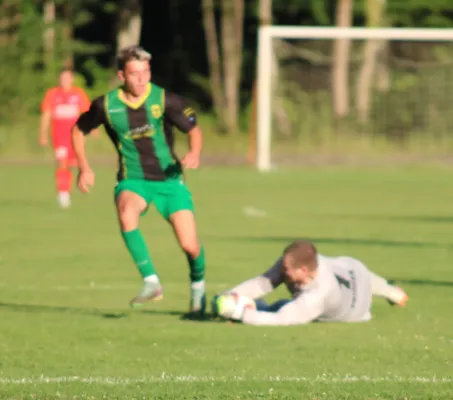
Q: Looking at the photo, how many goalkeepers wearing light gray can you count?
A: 1